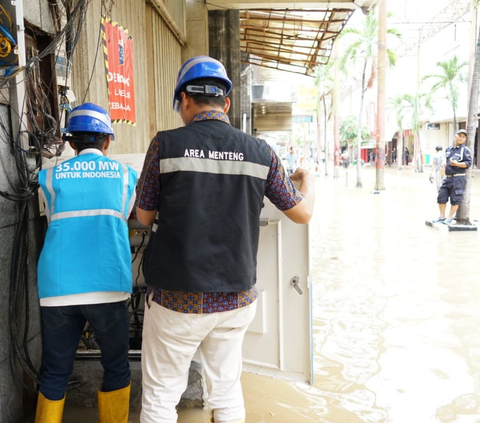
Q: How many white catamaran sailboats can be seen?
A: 0